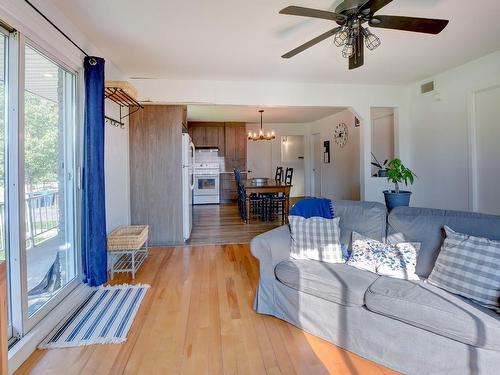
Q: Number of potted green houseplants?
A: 2